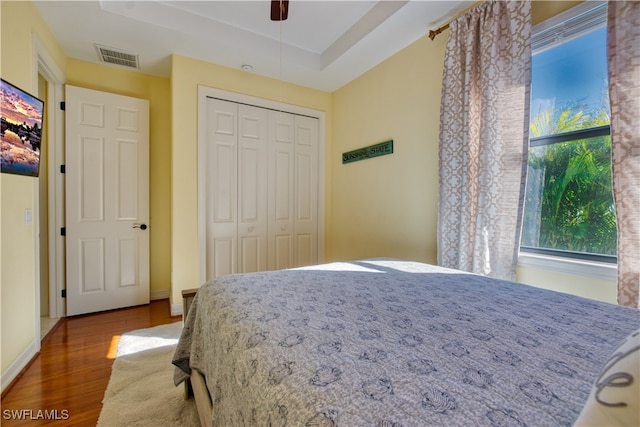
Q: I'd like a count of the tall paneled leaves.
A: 5